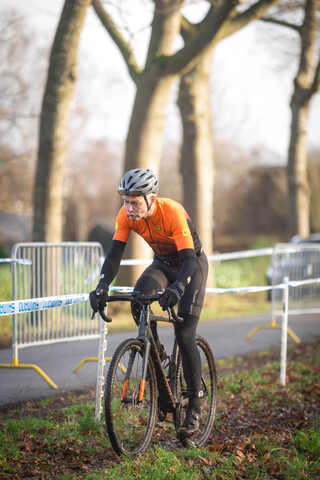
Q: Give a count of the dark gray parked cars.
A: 1